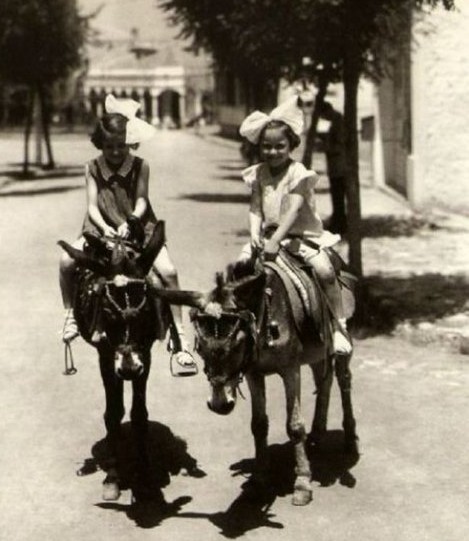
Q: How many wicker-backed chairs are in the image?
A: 0